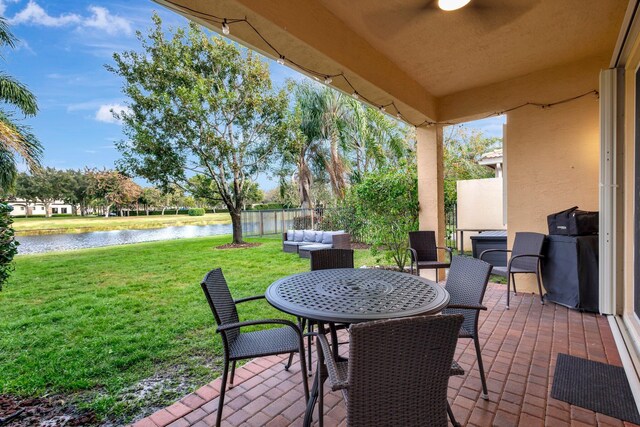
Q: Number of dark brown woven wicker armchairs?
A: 6